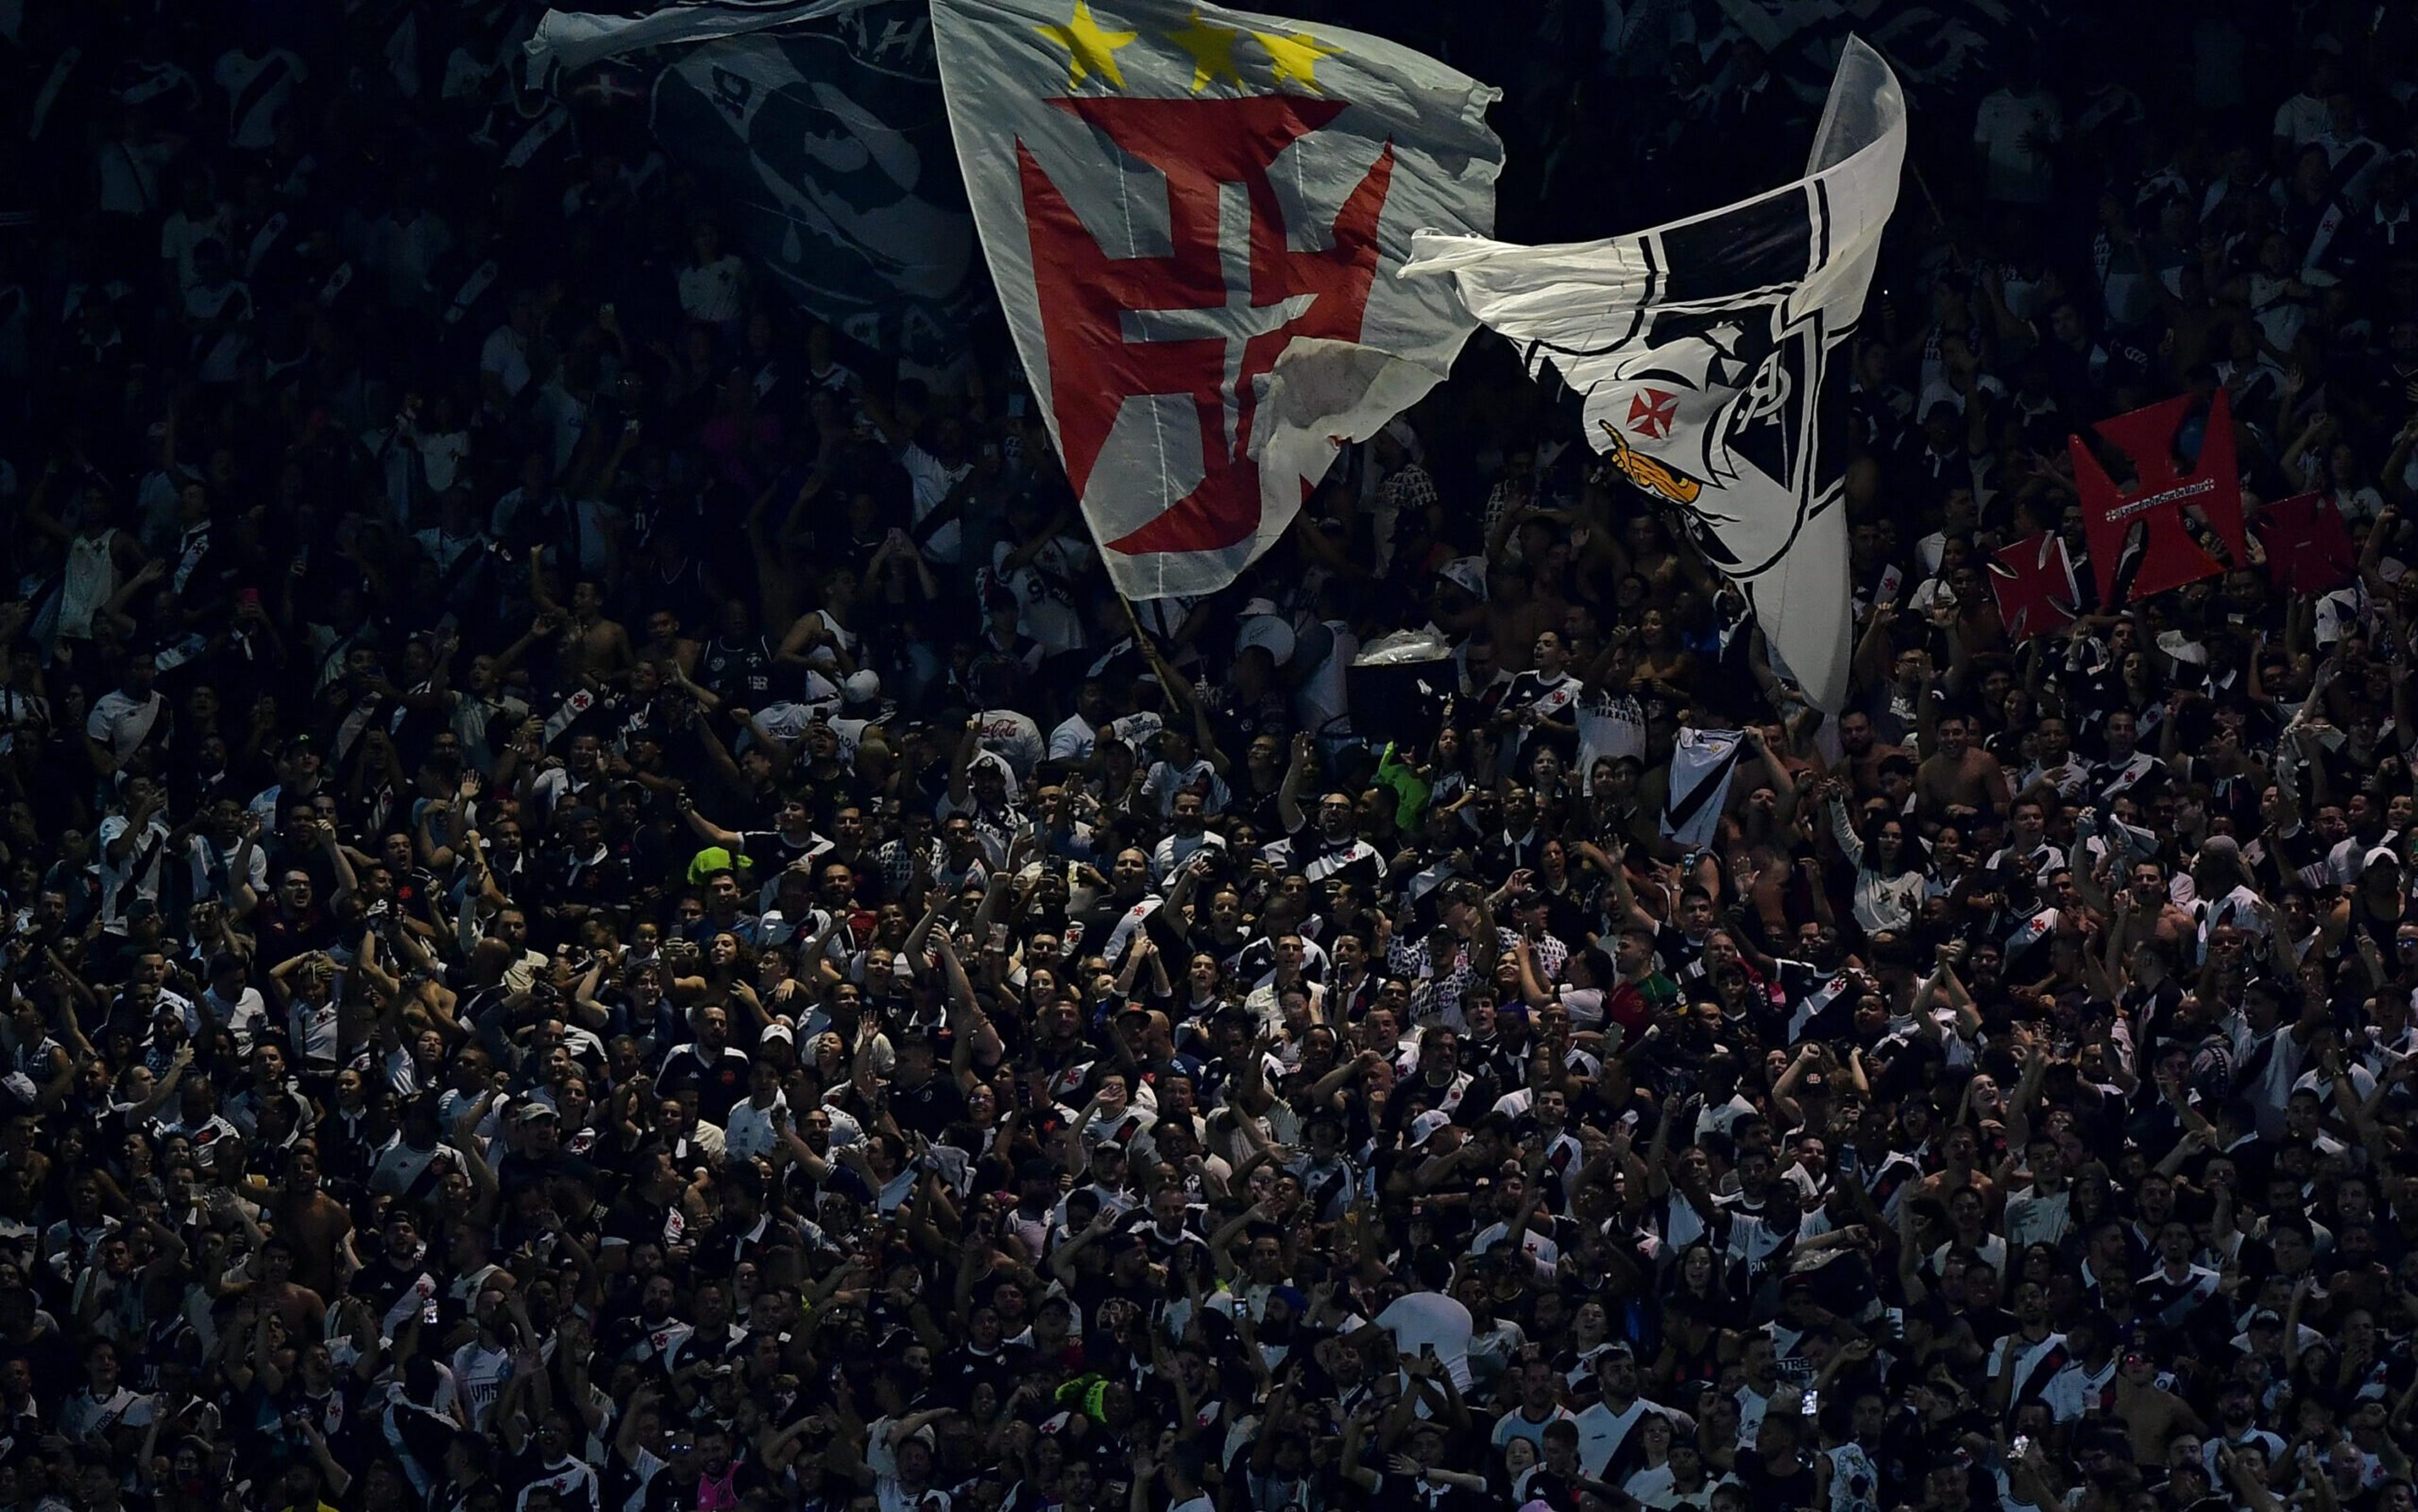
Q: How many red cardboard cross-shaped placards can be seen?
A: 3